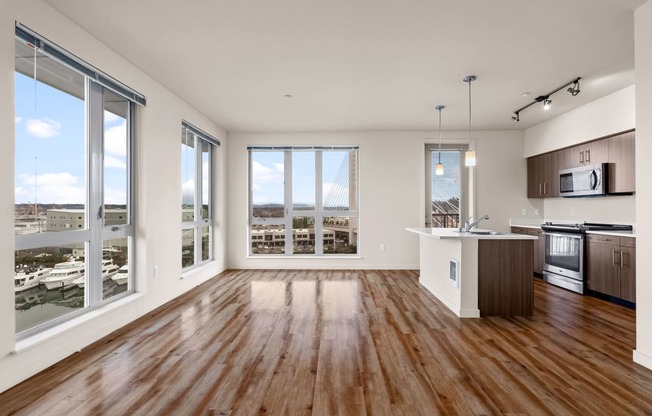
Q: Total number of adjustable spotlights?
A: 3